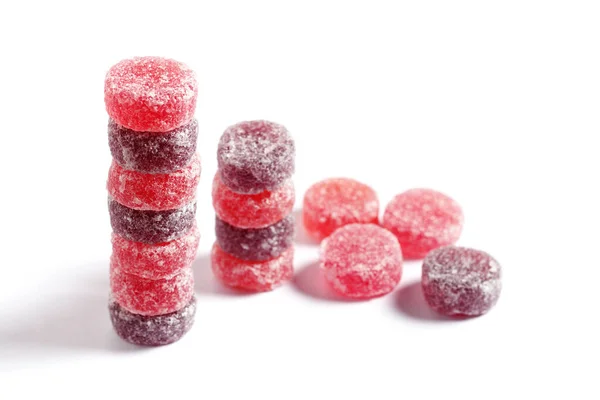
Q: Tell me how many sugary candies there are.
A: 15